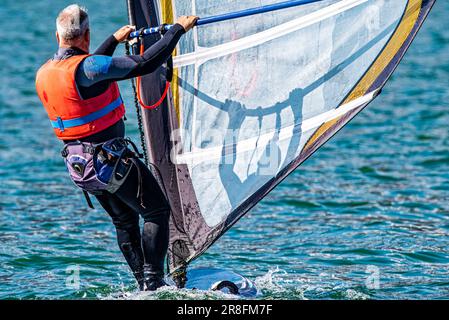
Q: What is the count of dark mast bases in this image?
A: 1